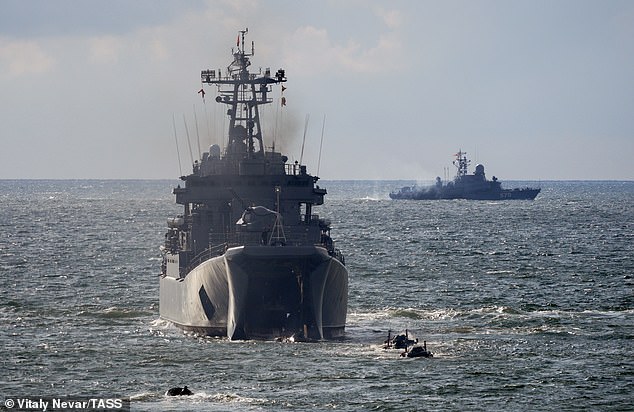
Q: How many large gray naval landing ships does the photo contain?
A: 1